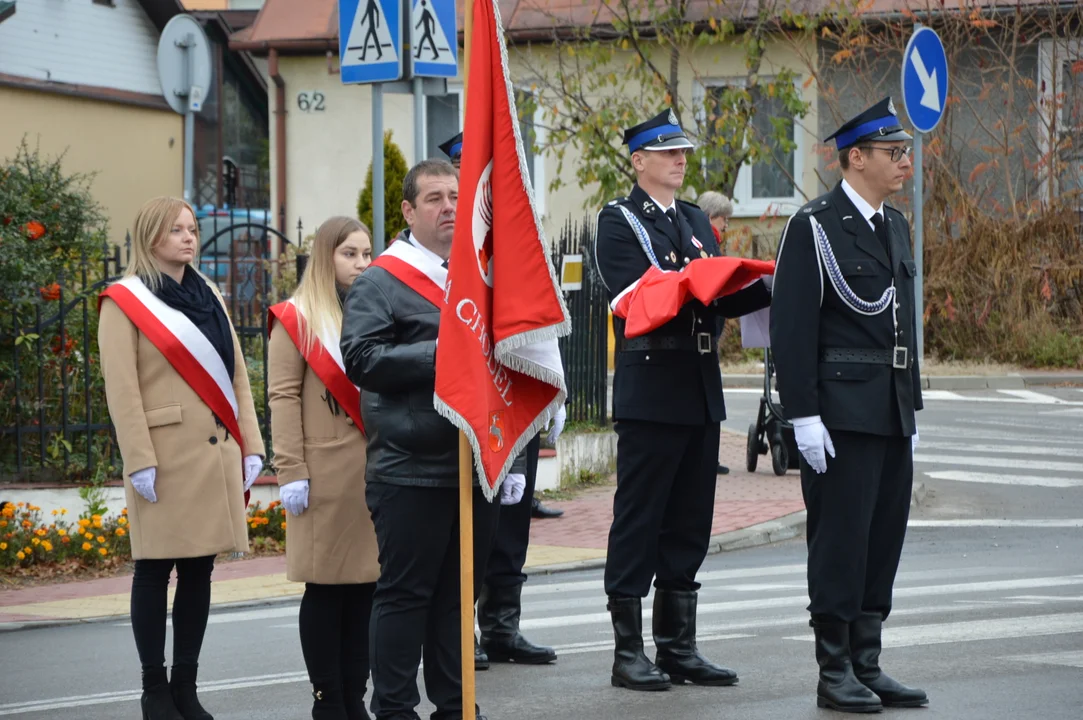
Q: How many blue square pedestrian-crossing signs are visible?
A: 2